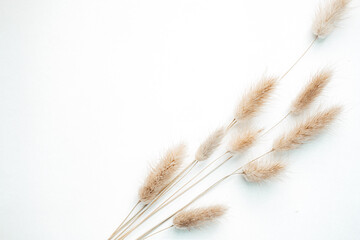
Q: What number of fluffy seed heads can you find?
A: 9